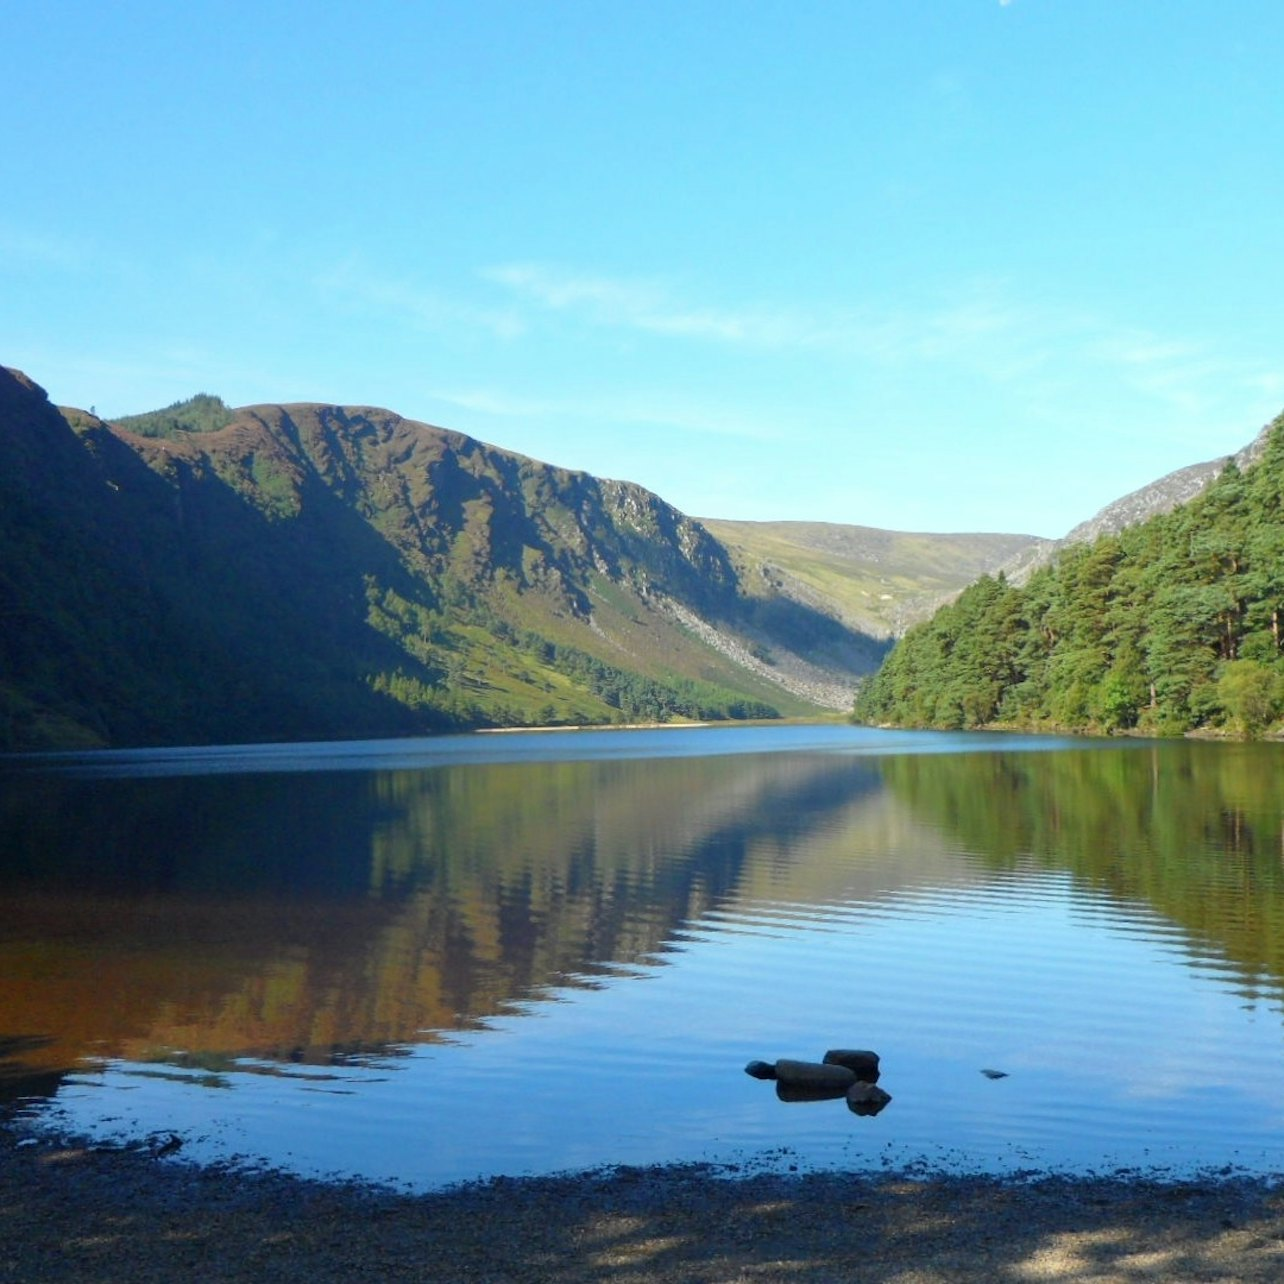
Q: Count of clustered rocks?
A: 4